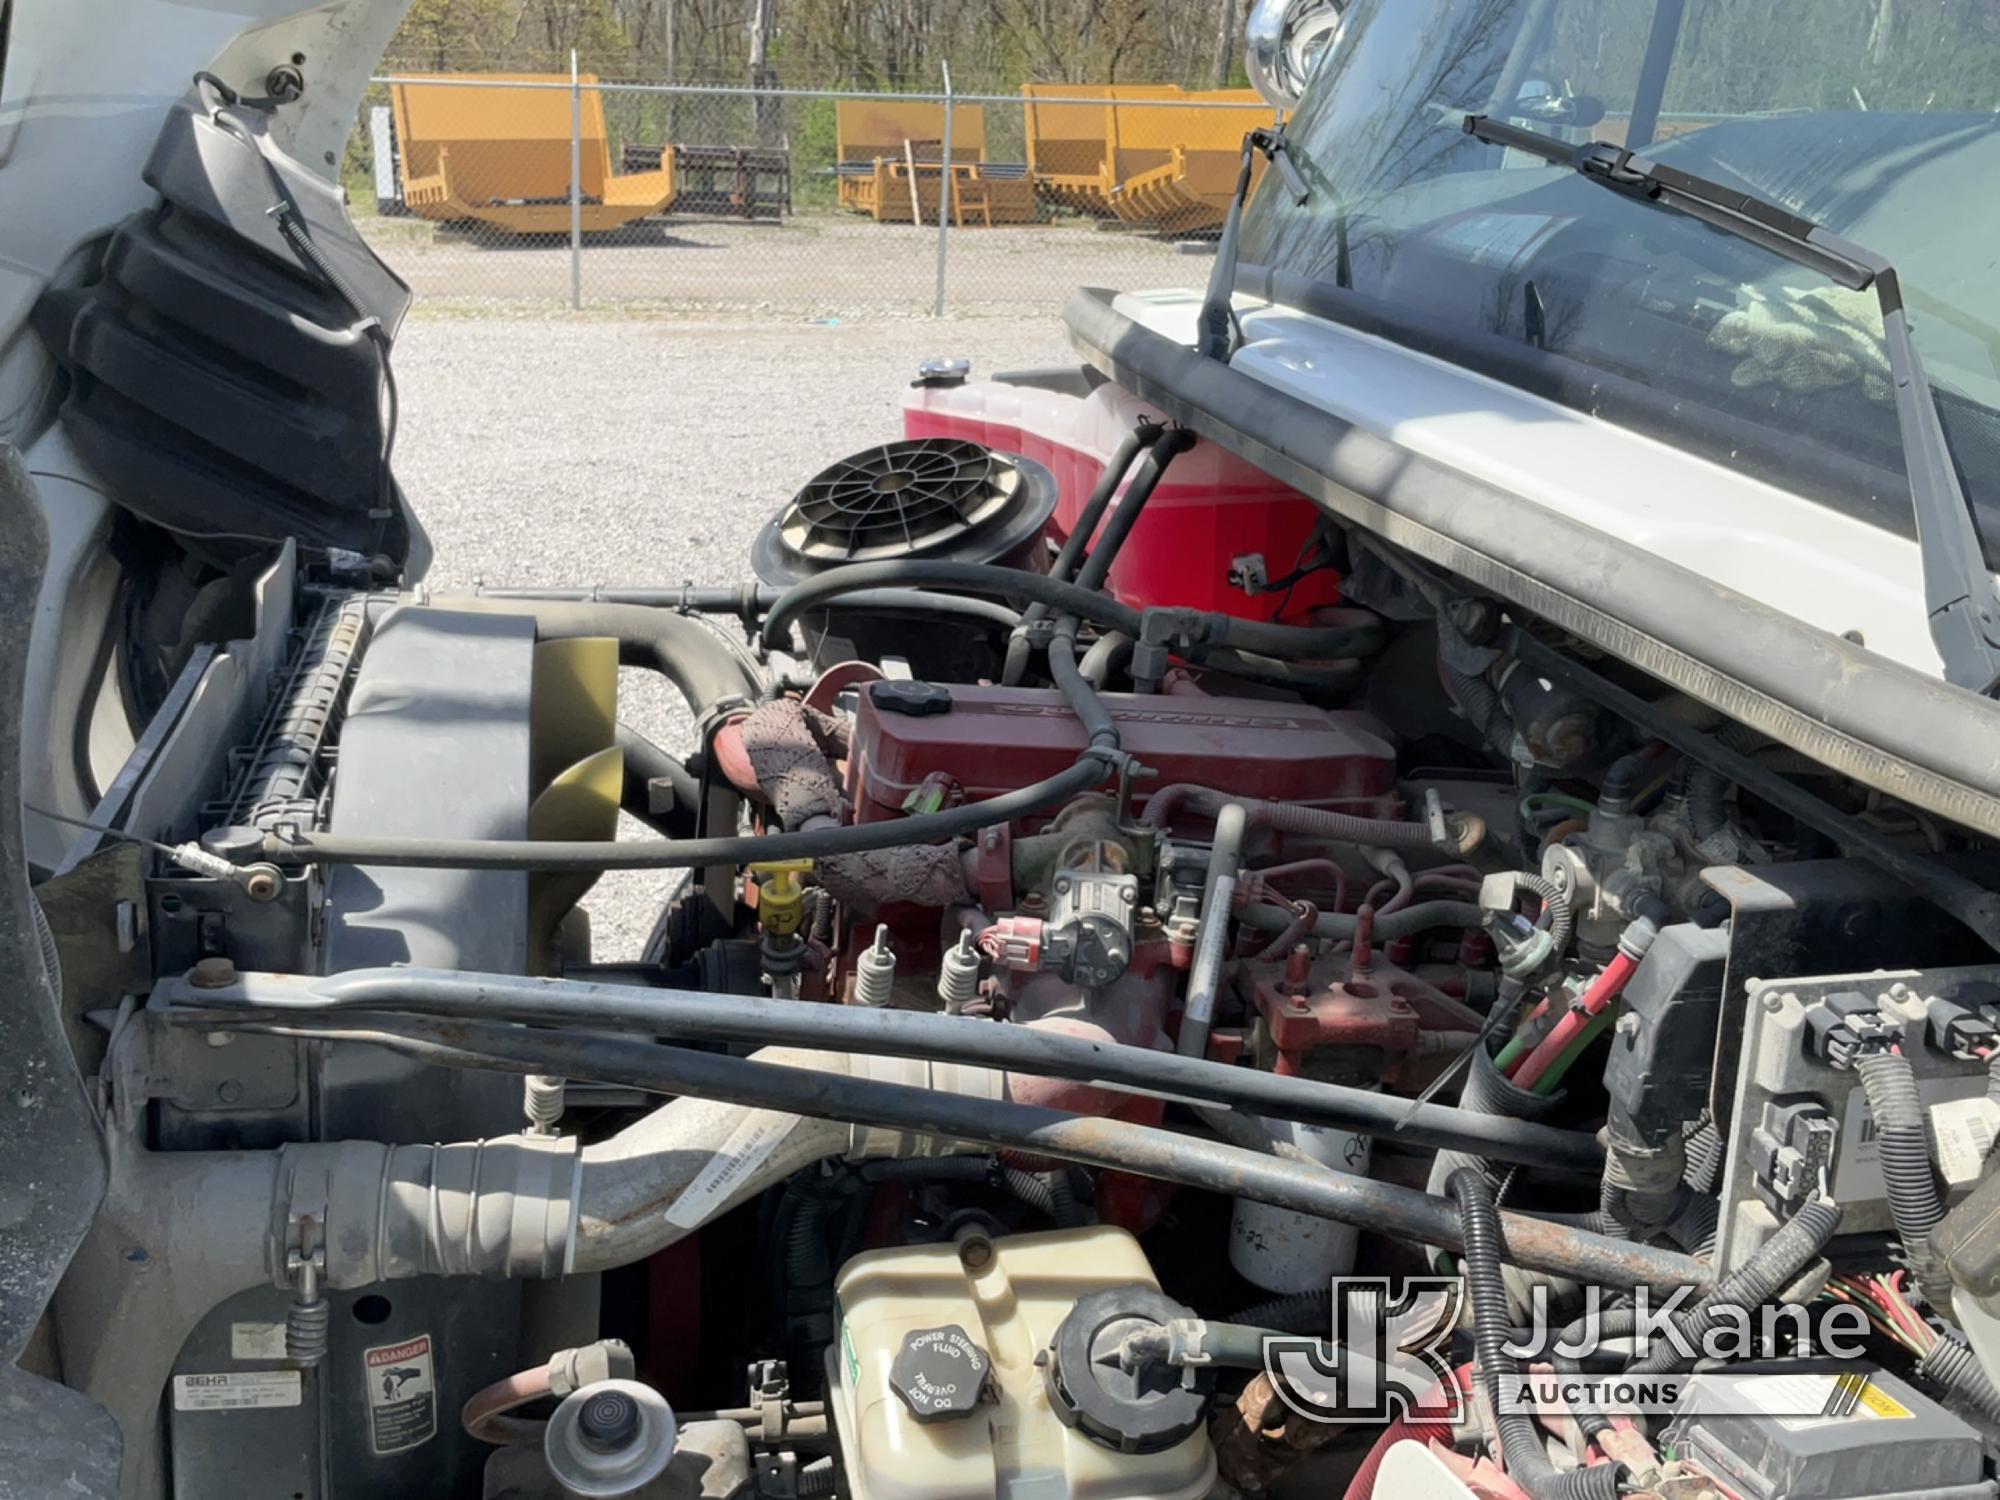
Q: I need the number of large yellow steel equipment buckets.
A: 4